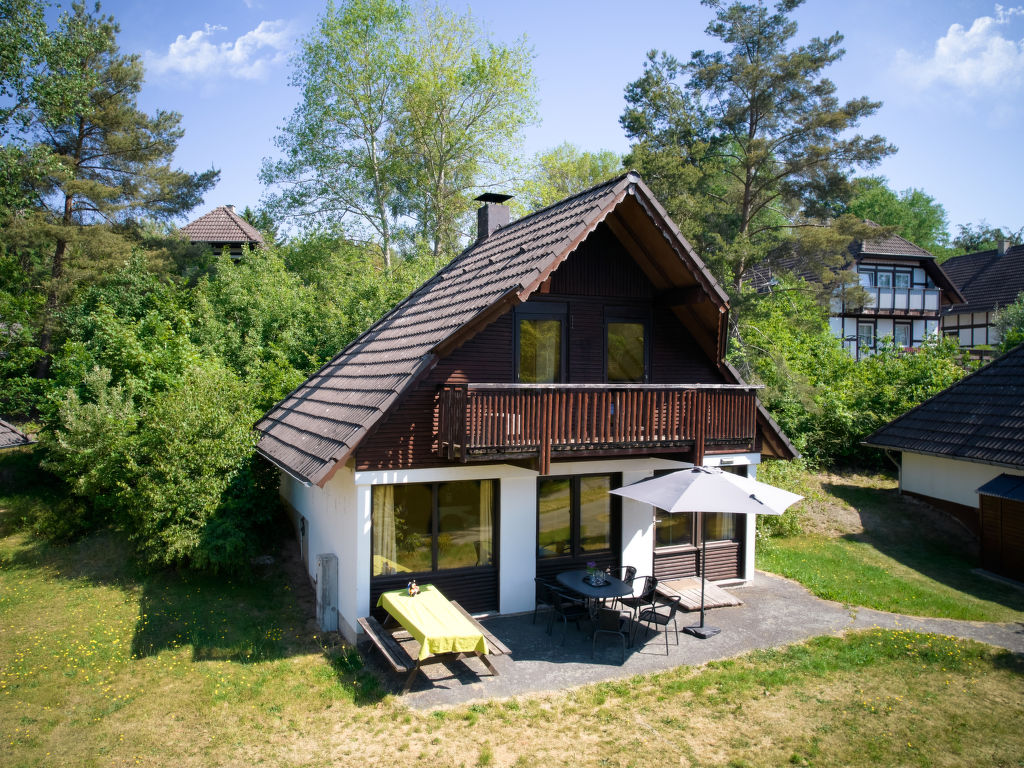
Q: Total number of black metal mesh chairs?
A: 6